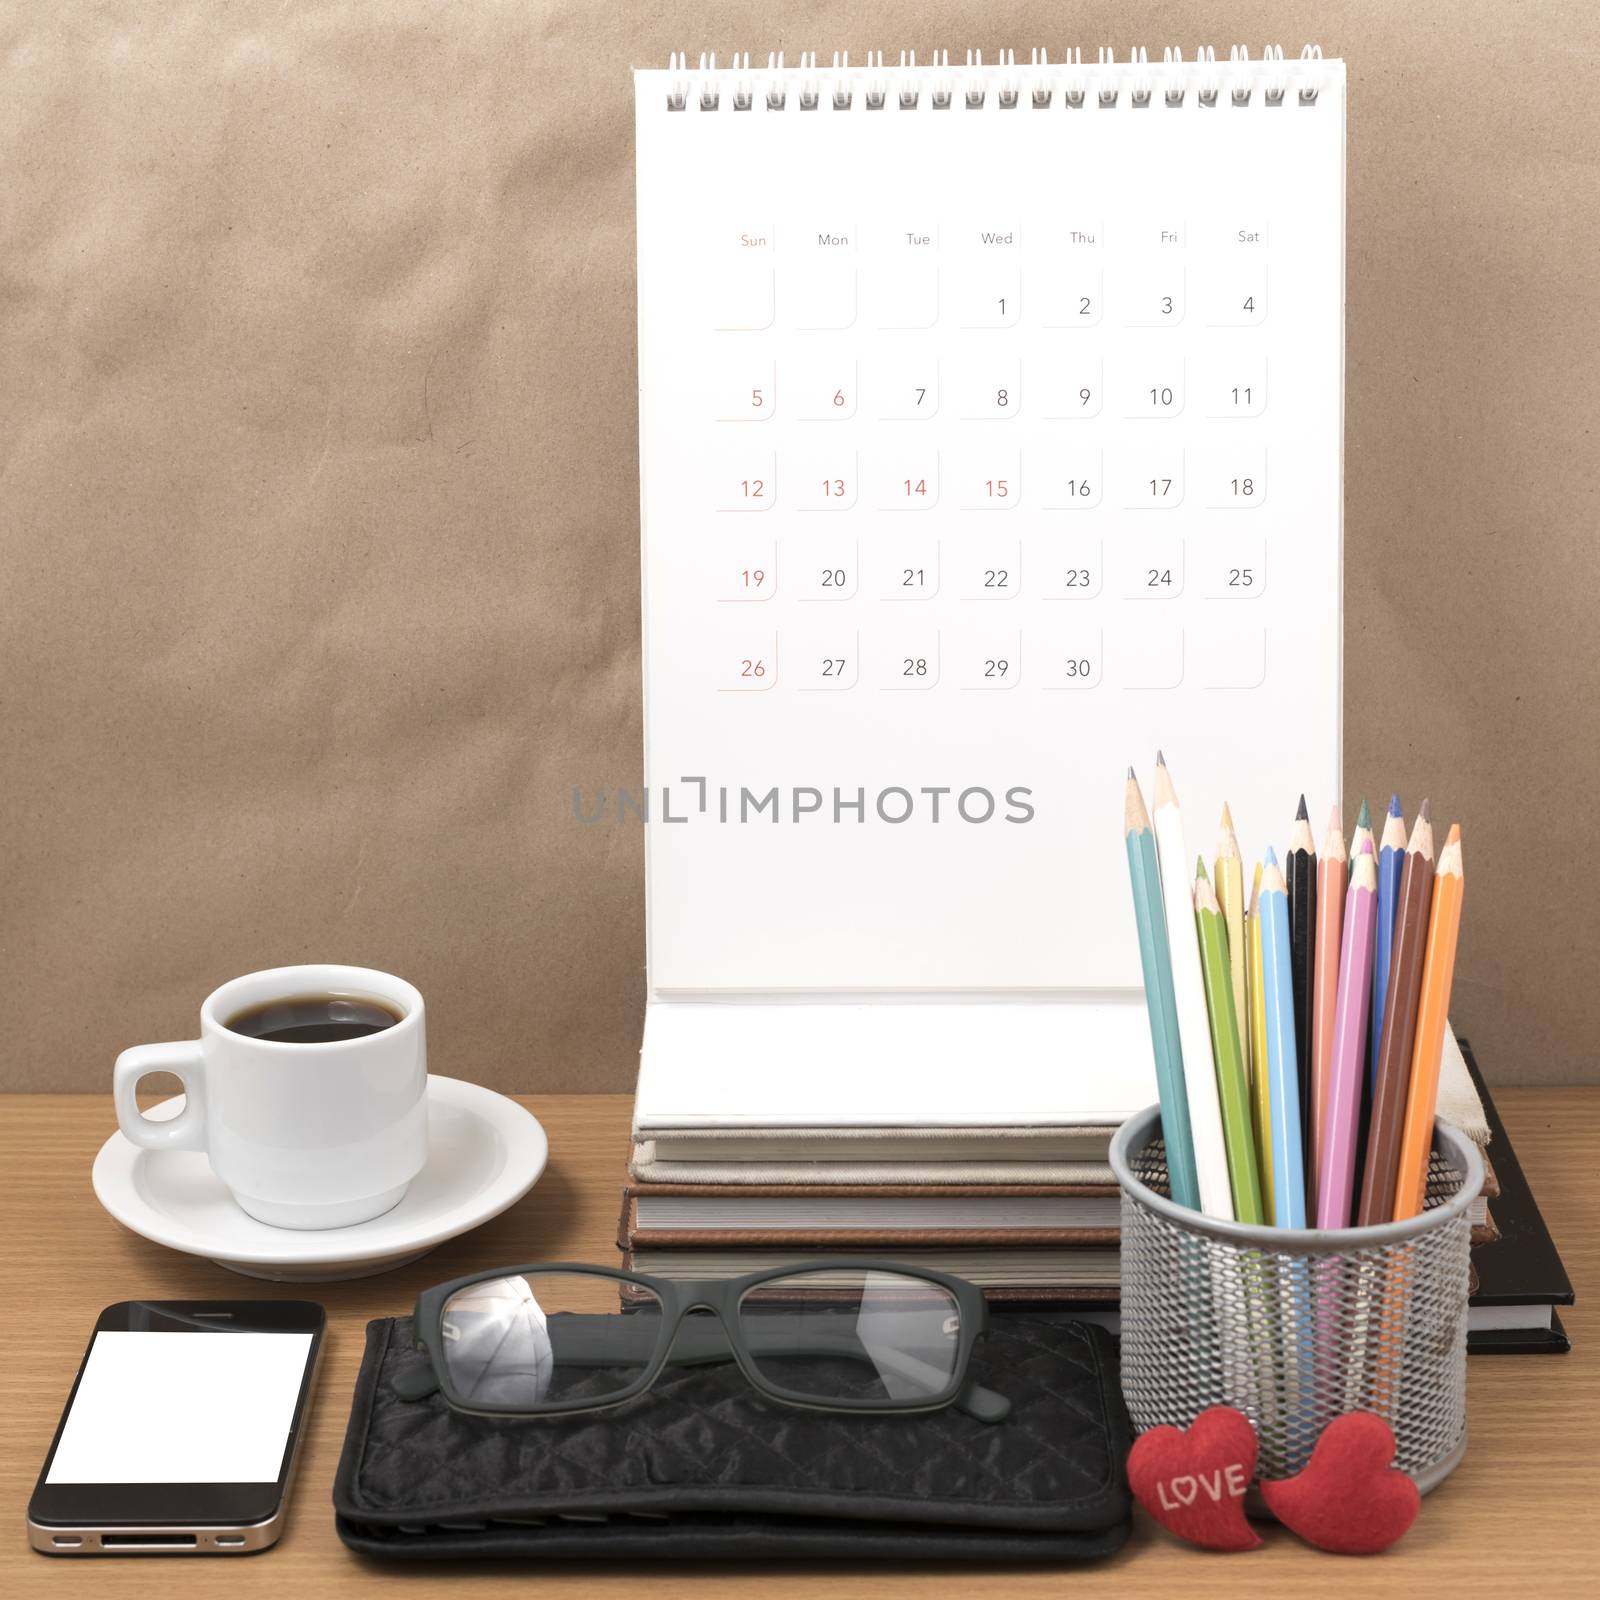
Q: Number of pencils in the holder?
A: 13